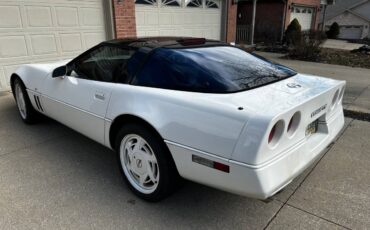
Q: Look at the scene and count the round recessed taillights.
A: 4